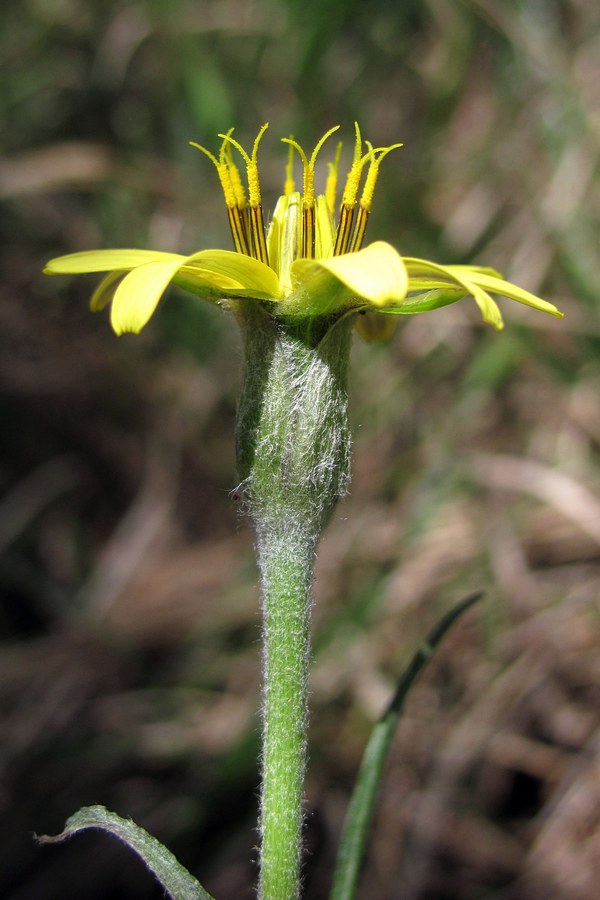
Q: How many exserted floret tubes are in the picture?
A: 8